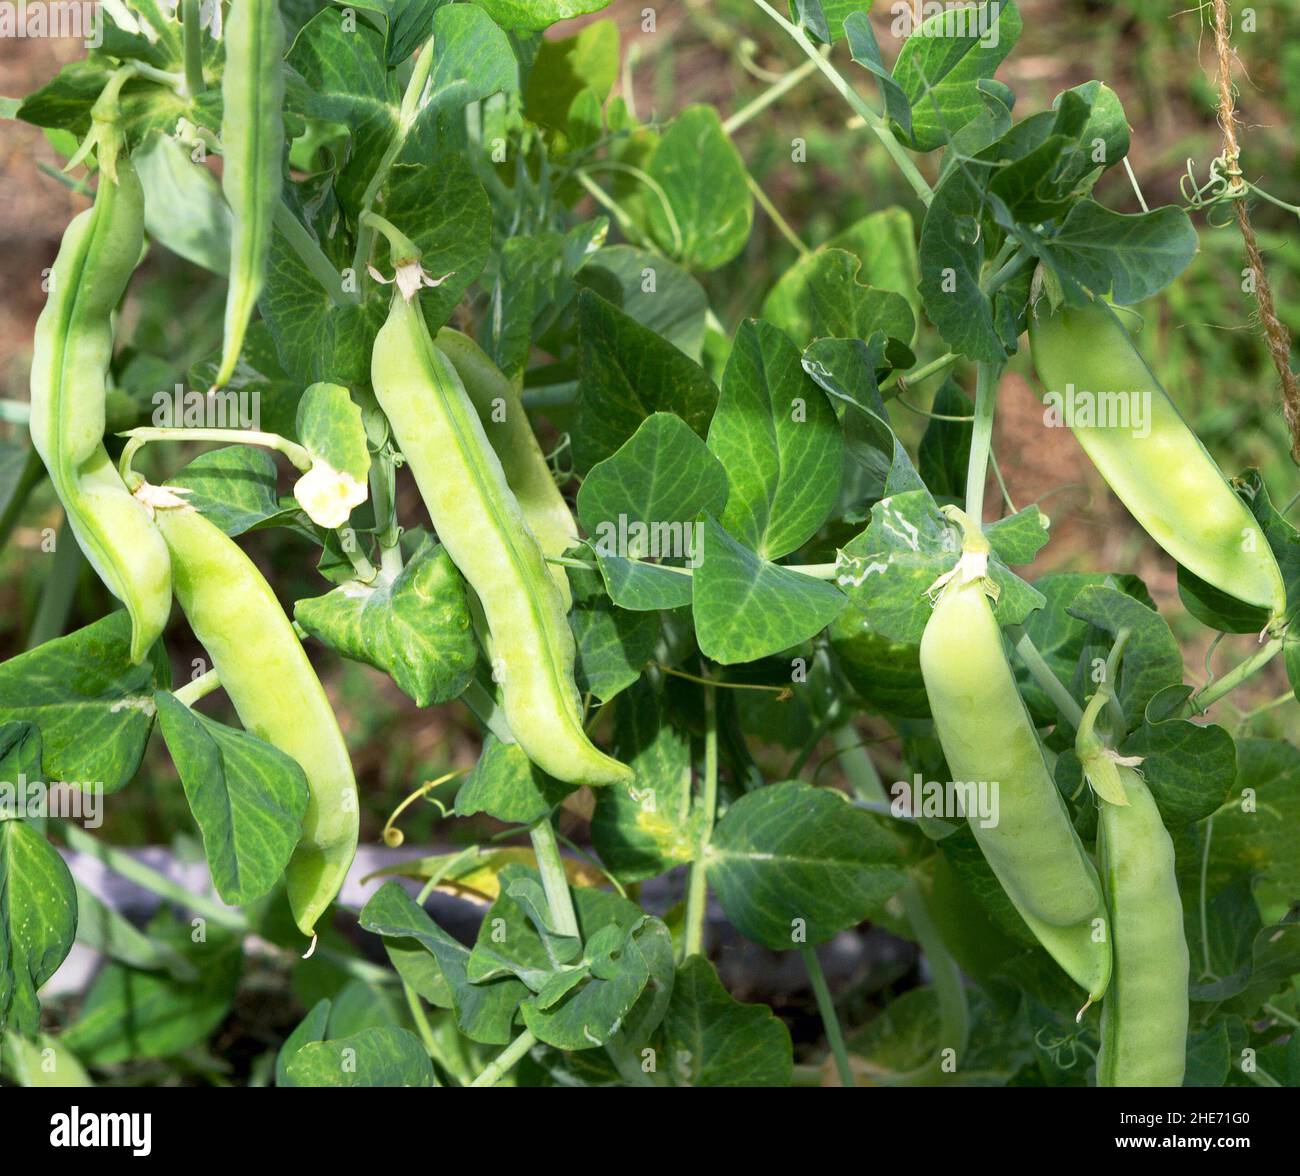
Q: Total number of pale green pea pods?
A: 8